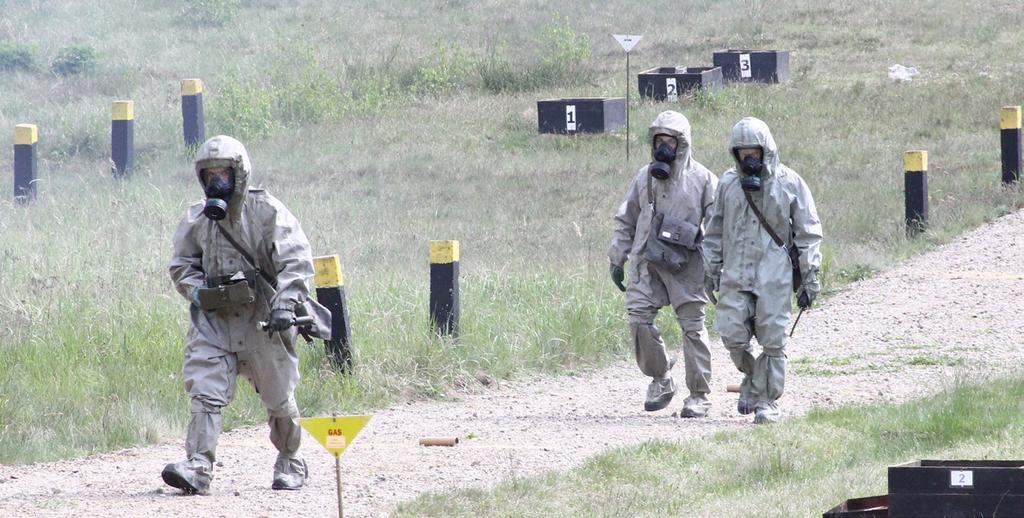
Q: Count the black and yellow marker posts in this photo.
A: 7